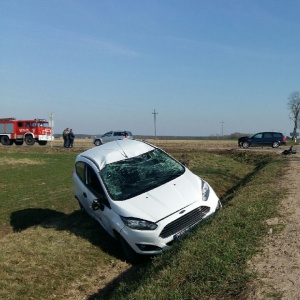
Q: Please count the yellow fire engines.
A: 0